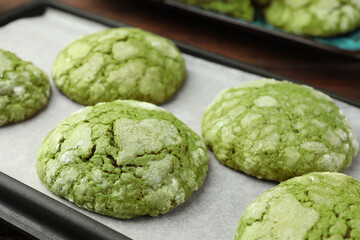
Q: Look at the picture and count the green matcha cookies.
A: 7